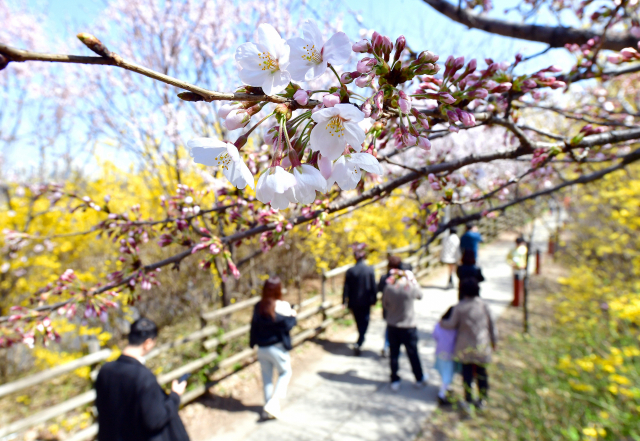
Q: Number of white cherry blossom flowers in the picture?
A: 7